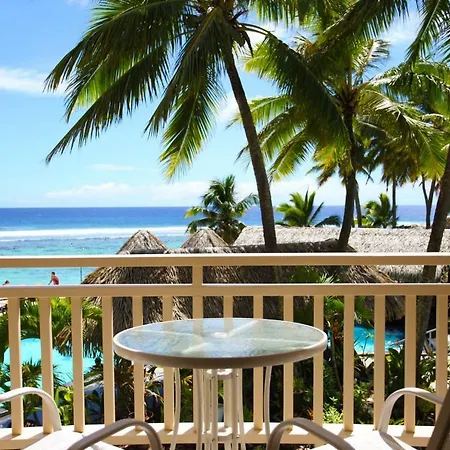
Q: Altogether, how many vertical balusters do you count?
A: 15